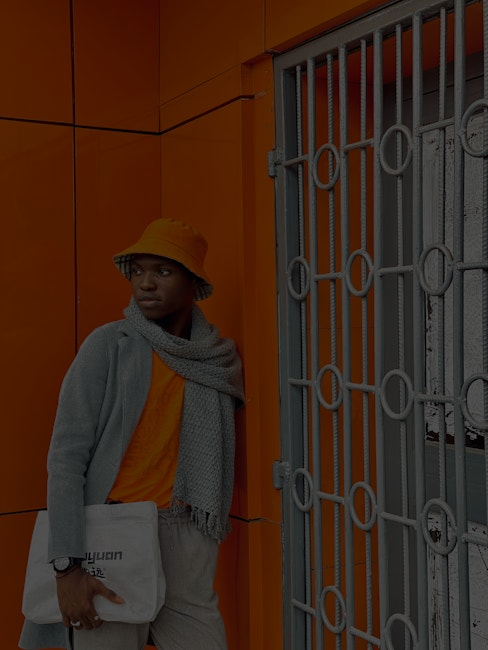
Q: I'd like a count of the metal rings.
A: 14